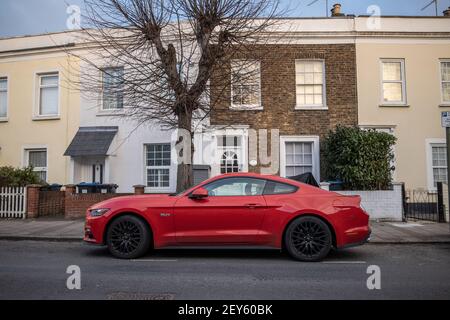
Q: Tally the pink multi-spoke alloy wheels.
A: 0